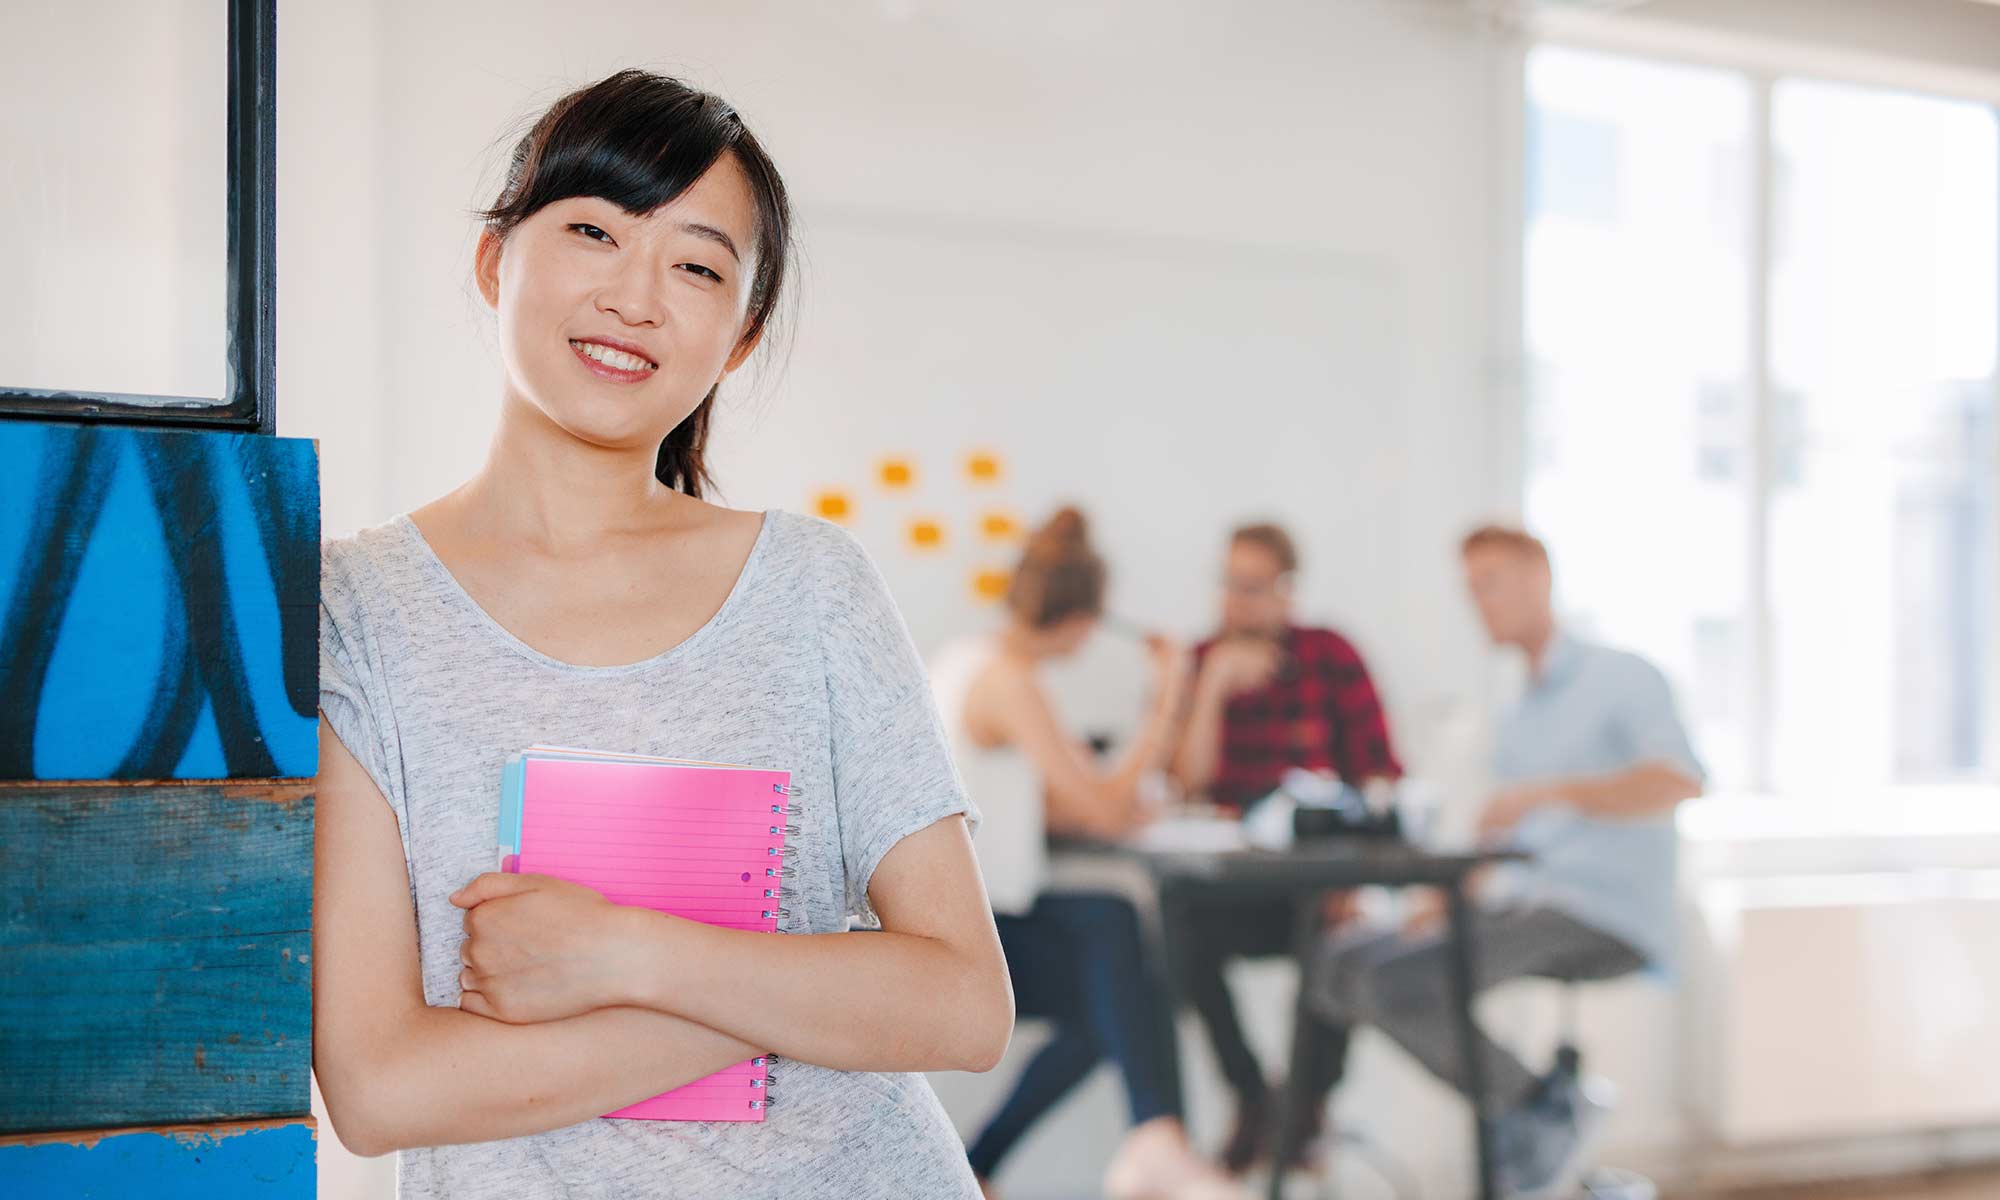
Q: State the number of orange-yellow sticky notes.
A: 6